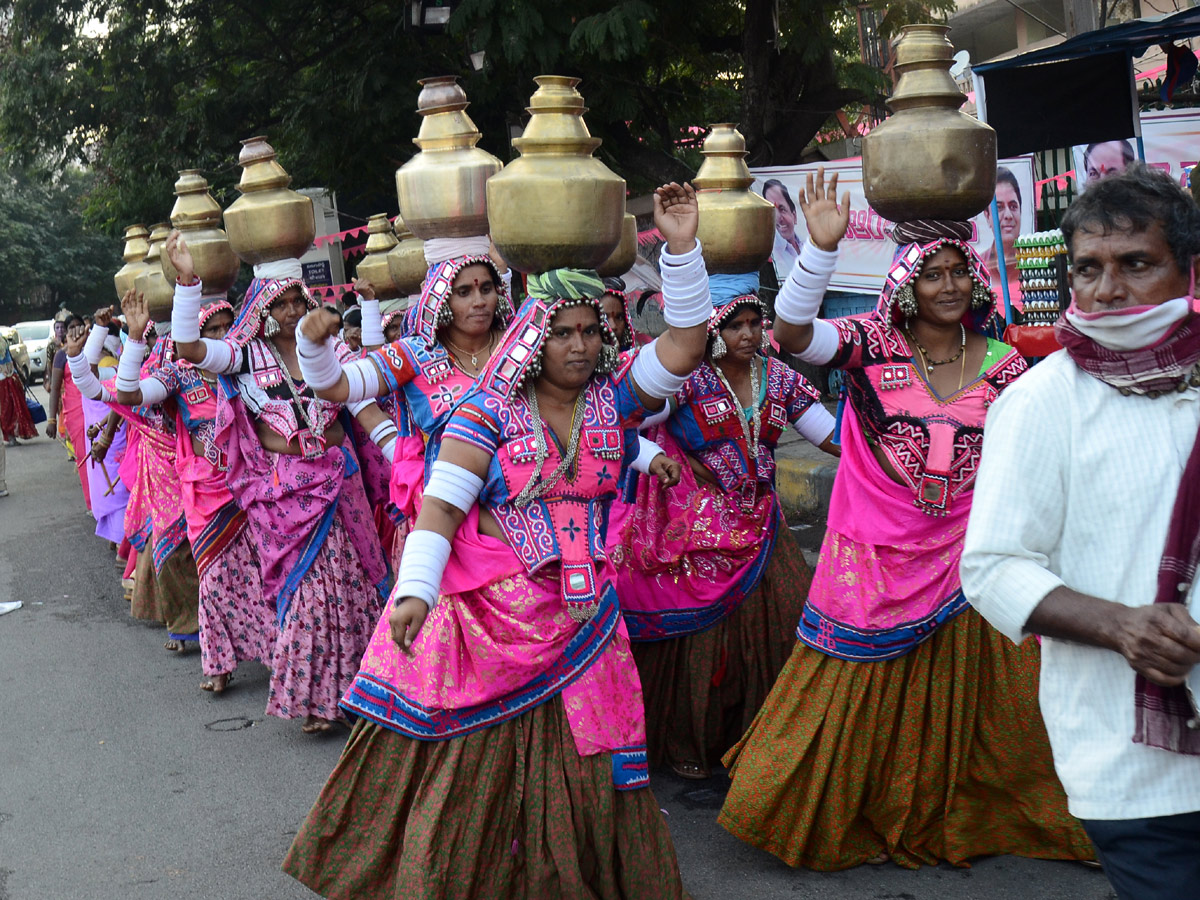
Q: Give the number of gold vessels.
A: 11